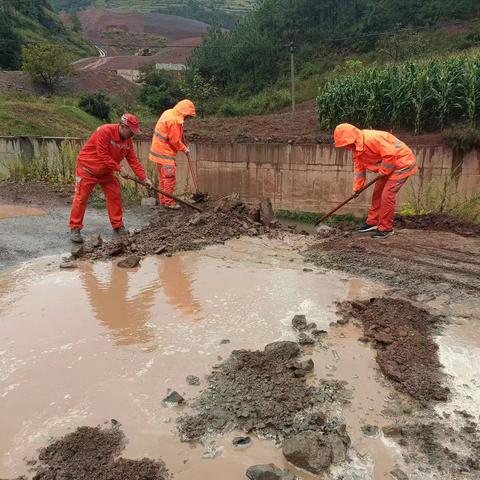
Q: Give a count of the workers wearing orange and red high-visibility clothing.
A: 3